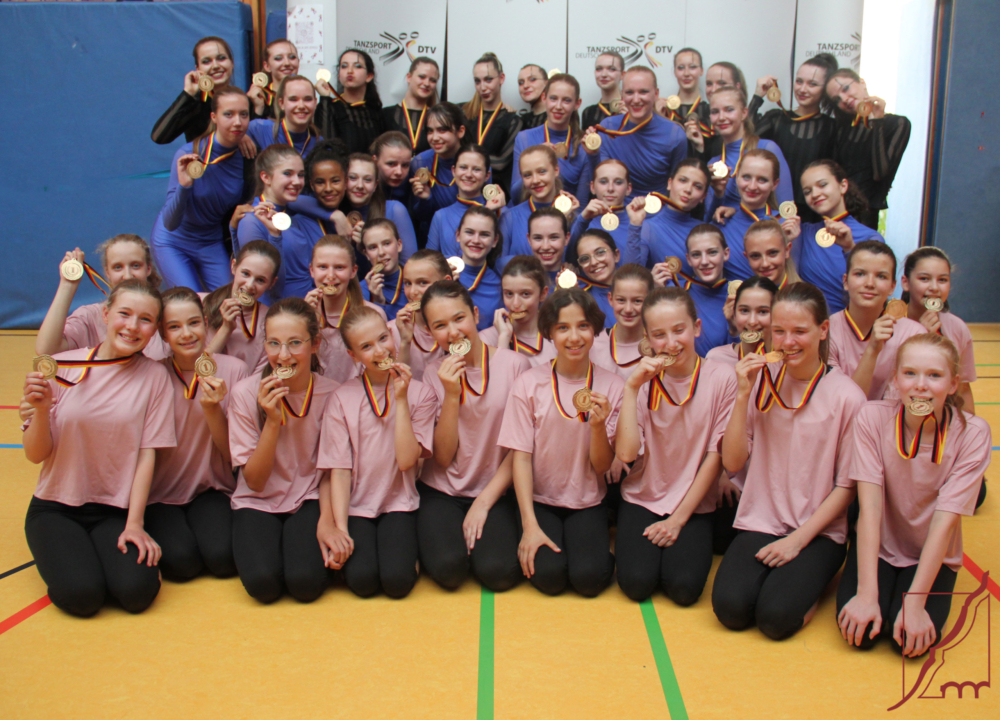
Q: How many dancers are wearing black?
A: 11